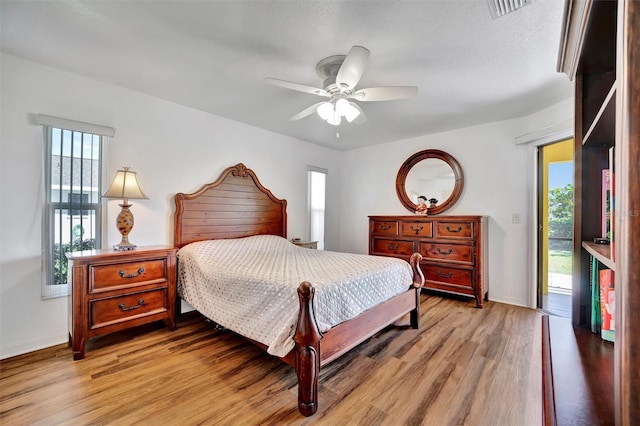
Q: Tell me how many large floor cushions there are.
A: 0